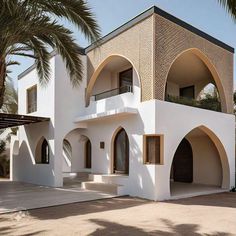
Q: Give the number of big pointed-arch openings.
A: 3